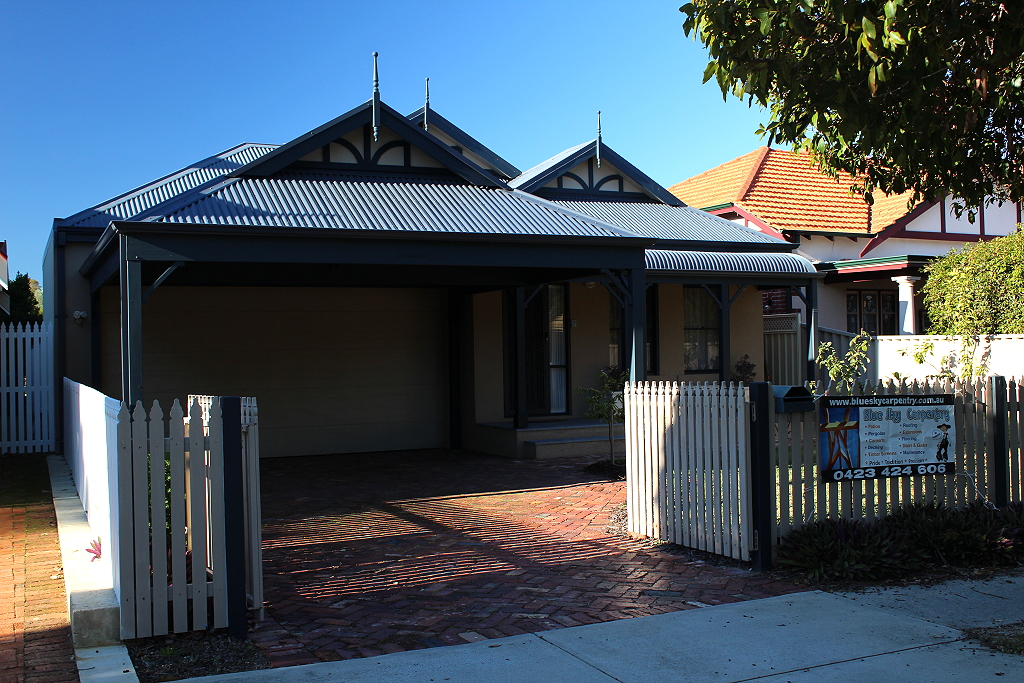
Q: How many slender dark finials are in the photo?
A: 3